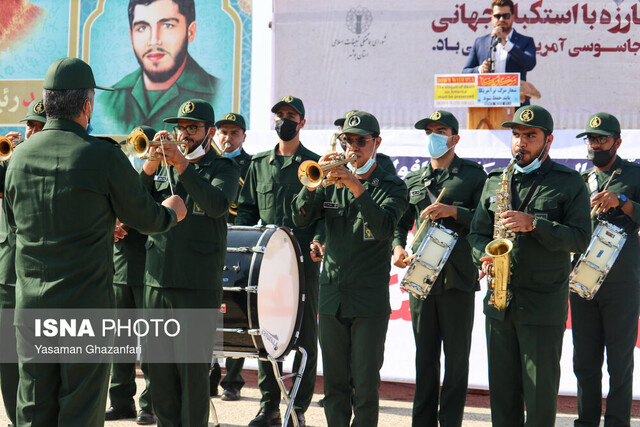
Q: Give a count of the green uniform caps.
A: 11